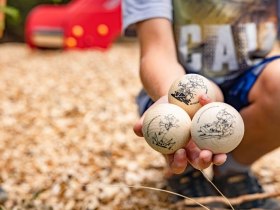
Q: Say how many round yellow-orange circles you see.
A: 3